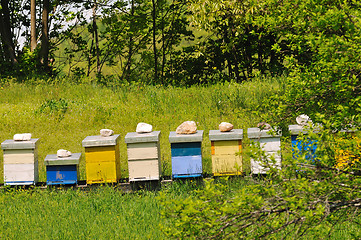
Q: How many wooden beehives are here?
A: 9